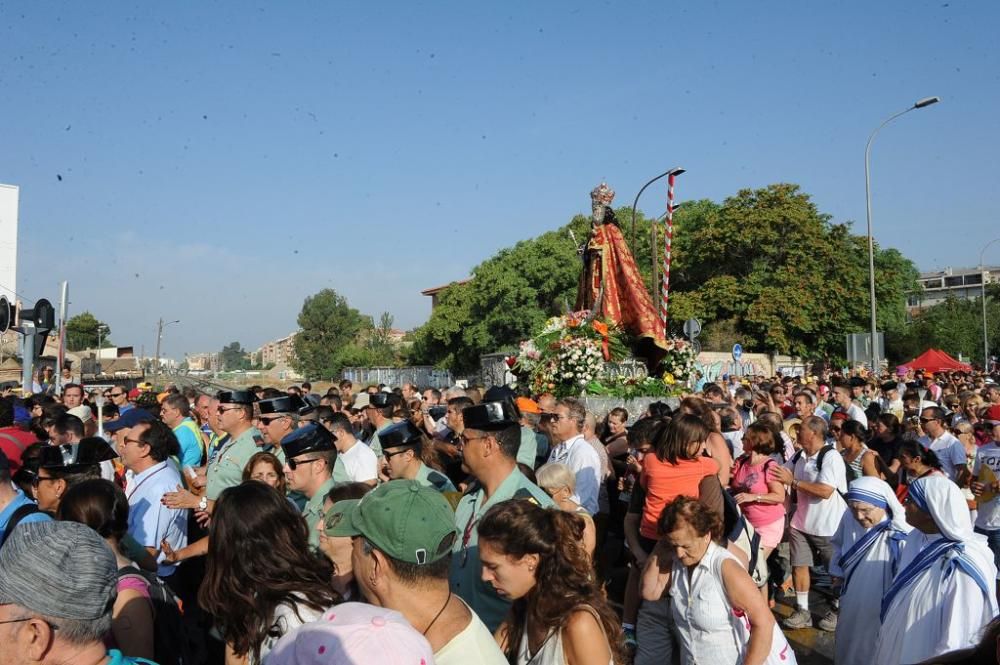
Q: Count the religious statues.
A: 1